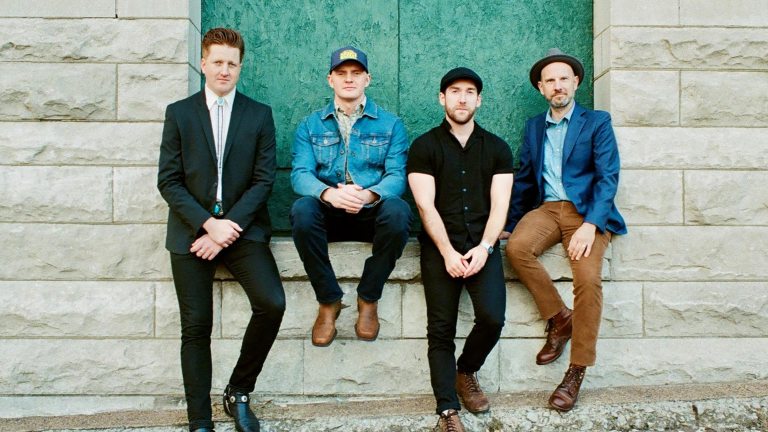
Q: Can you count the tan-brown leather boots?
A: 2